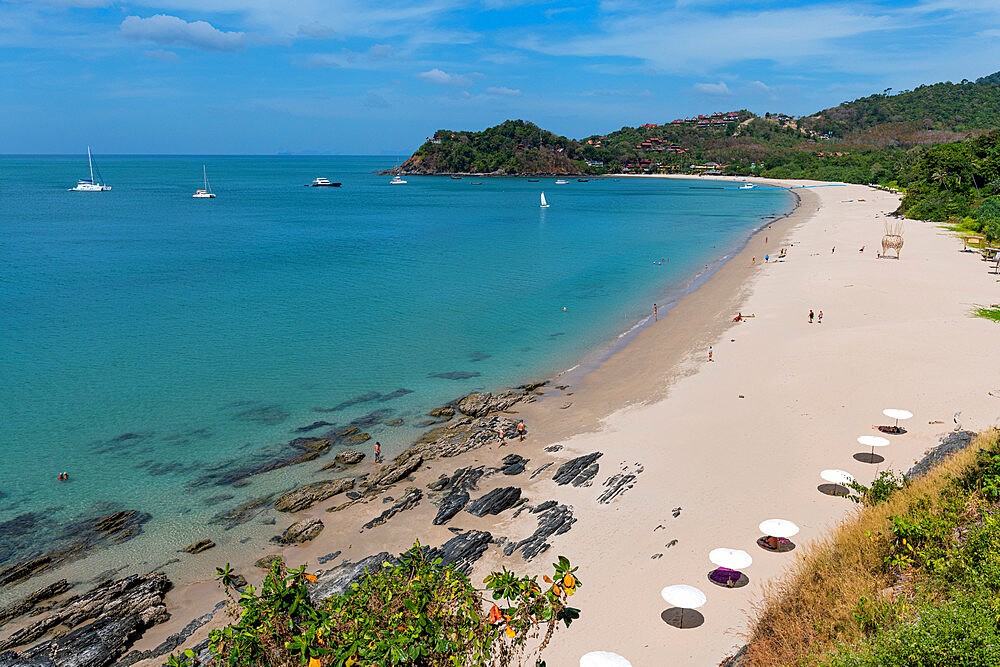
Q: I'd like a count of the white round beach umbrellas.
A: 7